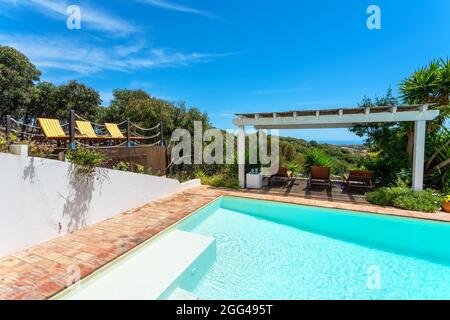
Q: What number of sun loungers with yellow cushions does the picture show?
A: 3